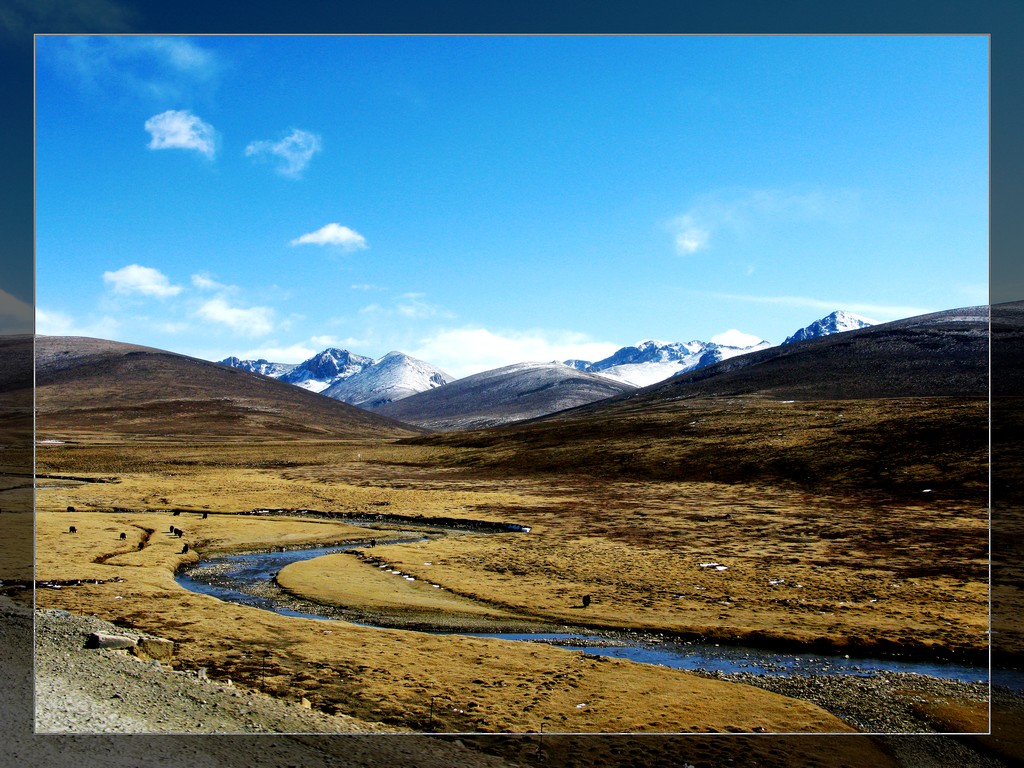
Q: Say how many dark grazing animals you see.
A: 11